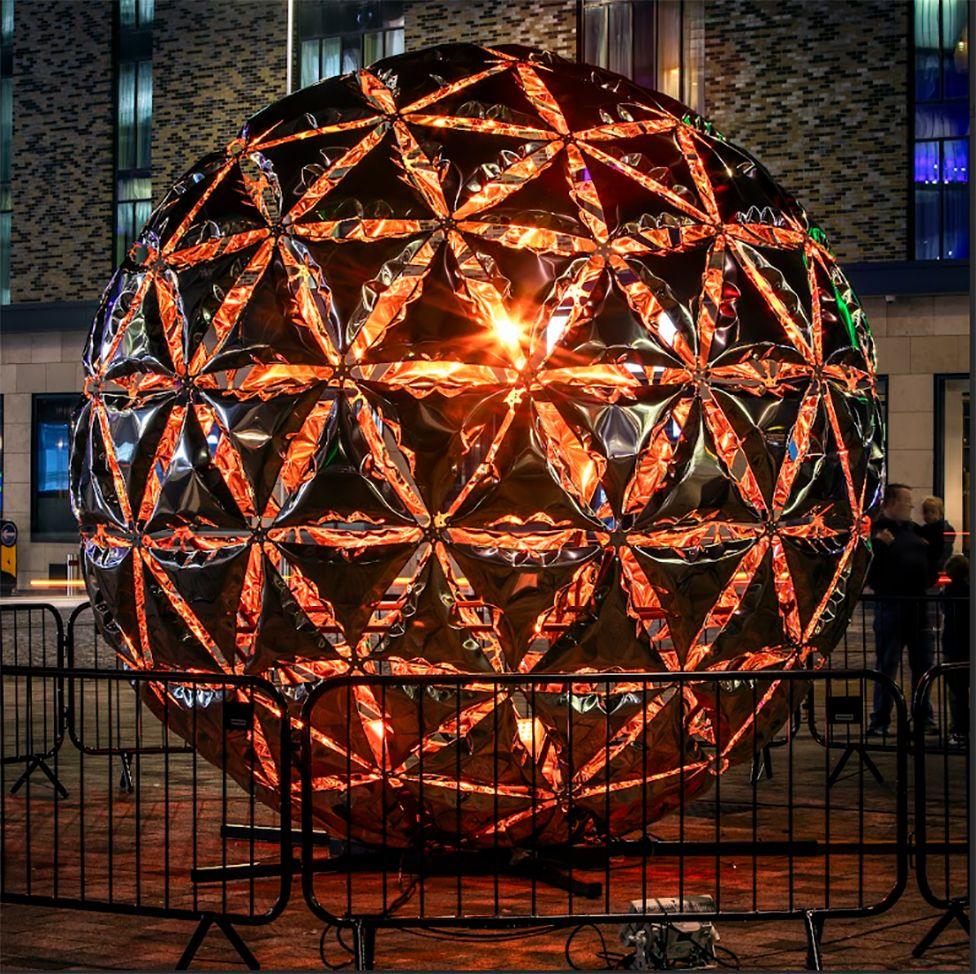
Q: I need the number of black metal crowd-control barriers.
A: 7